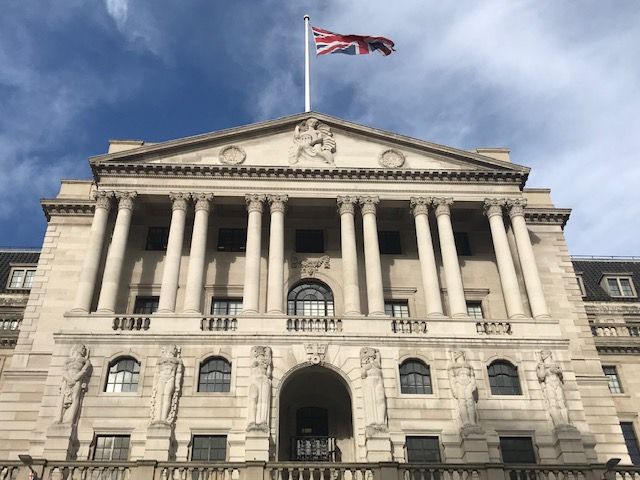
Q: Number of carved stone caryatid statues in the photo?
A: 6